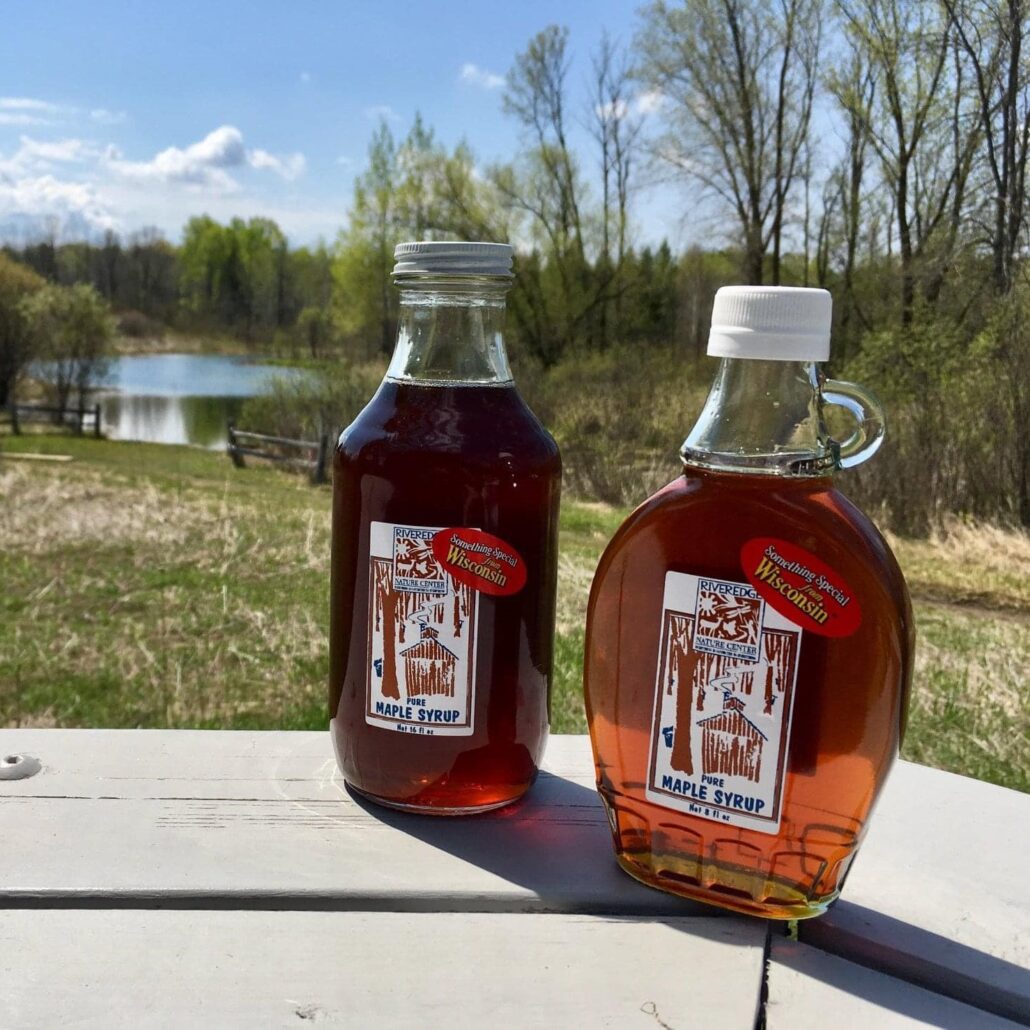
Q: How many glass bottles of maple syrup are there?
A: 2